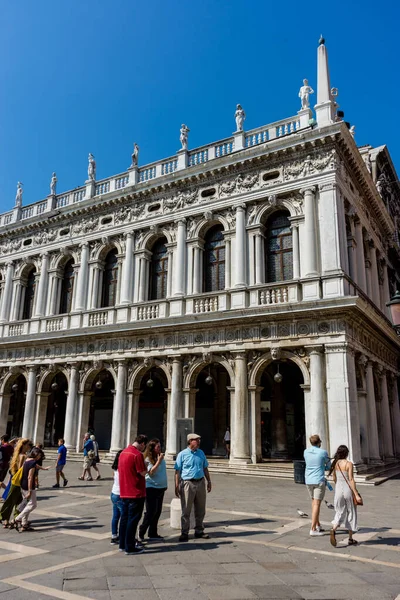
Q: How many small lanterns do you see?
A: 6